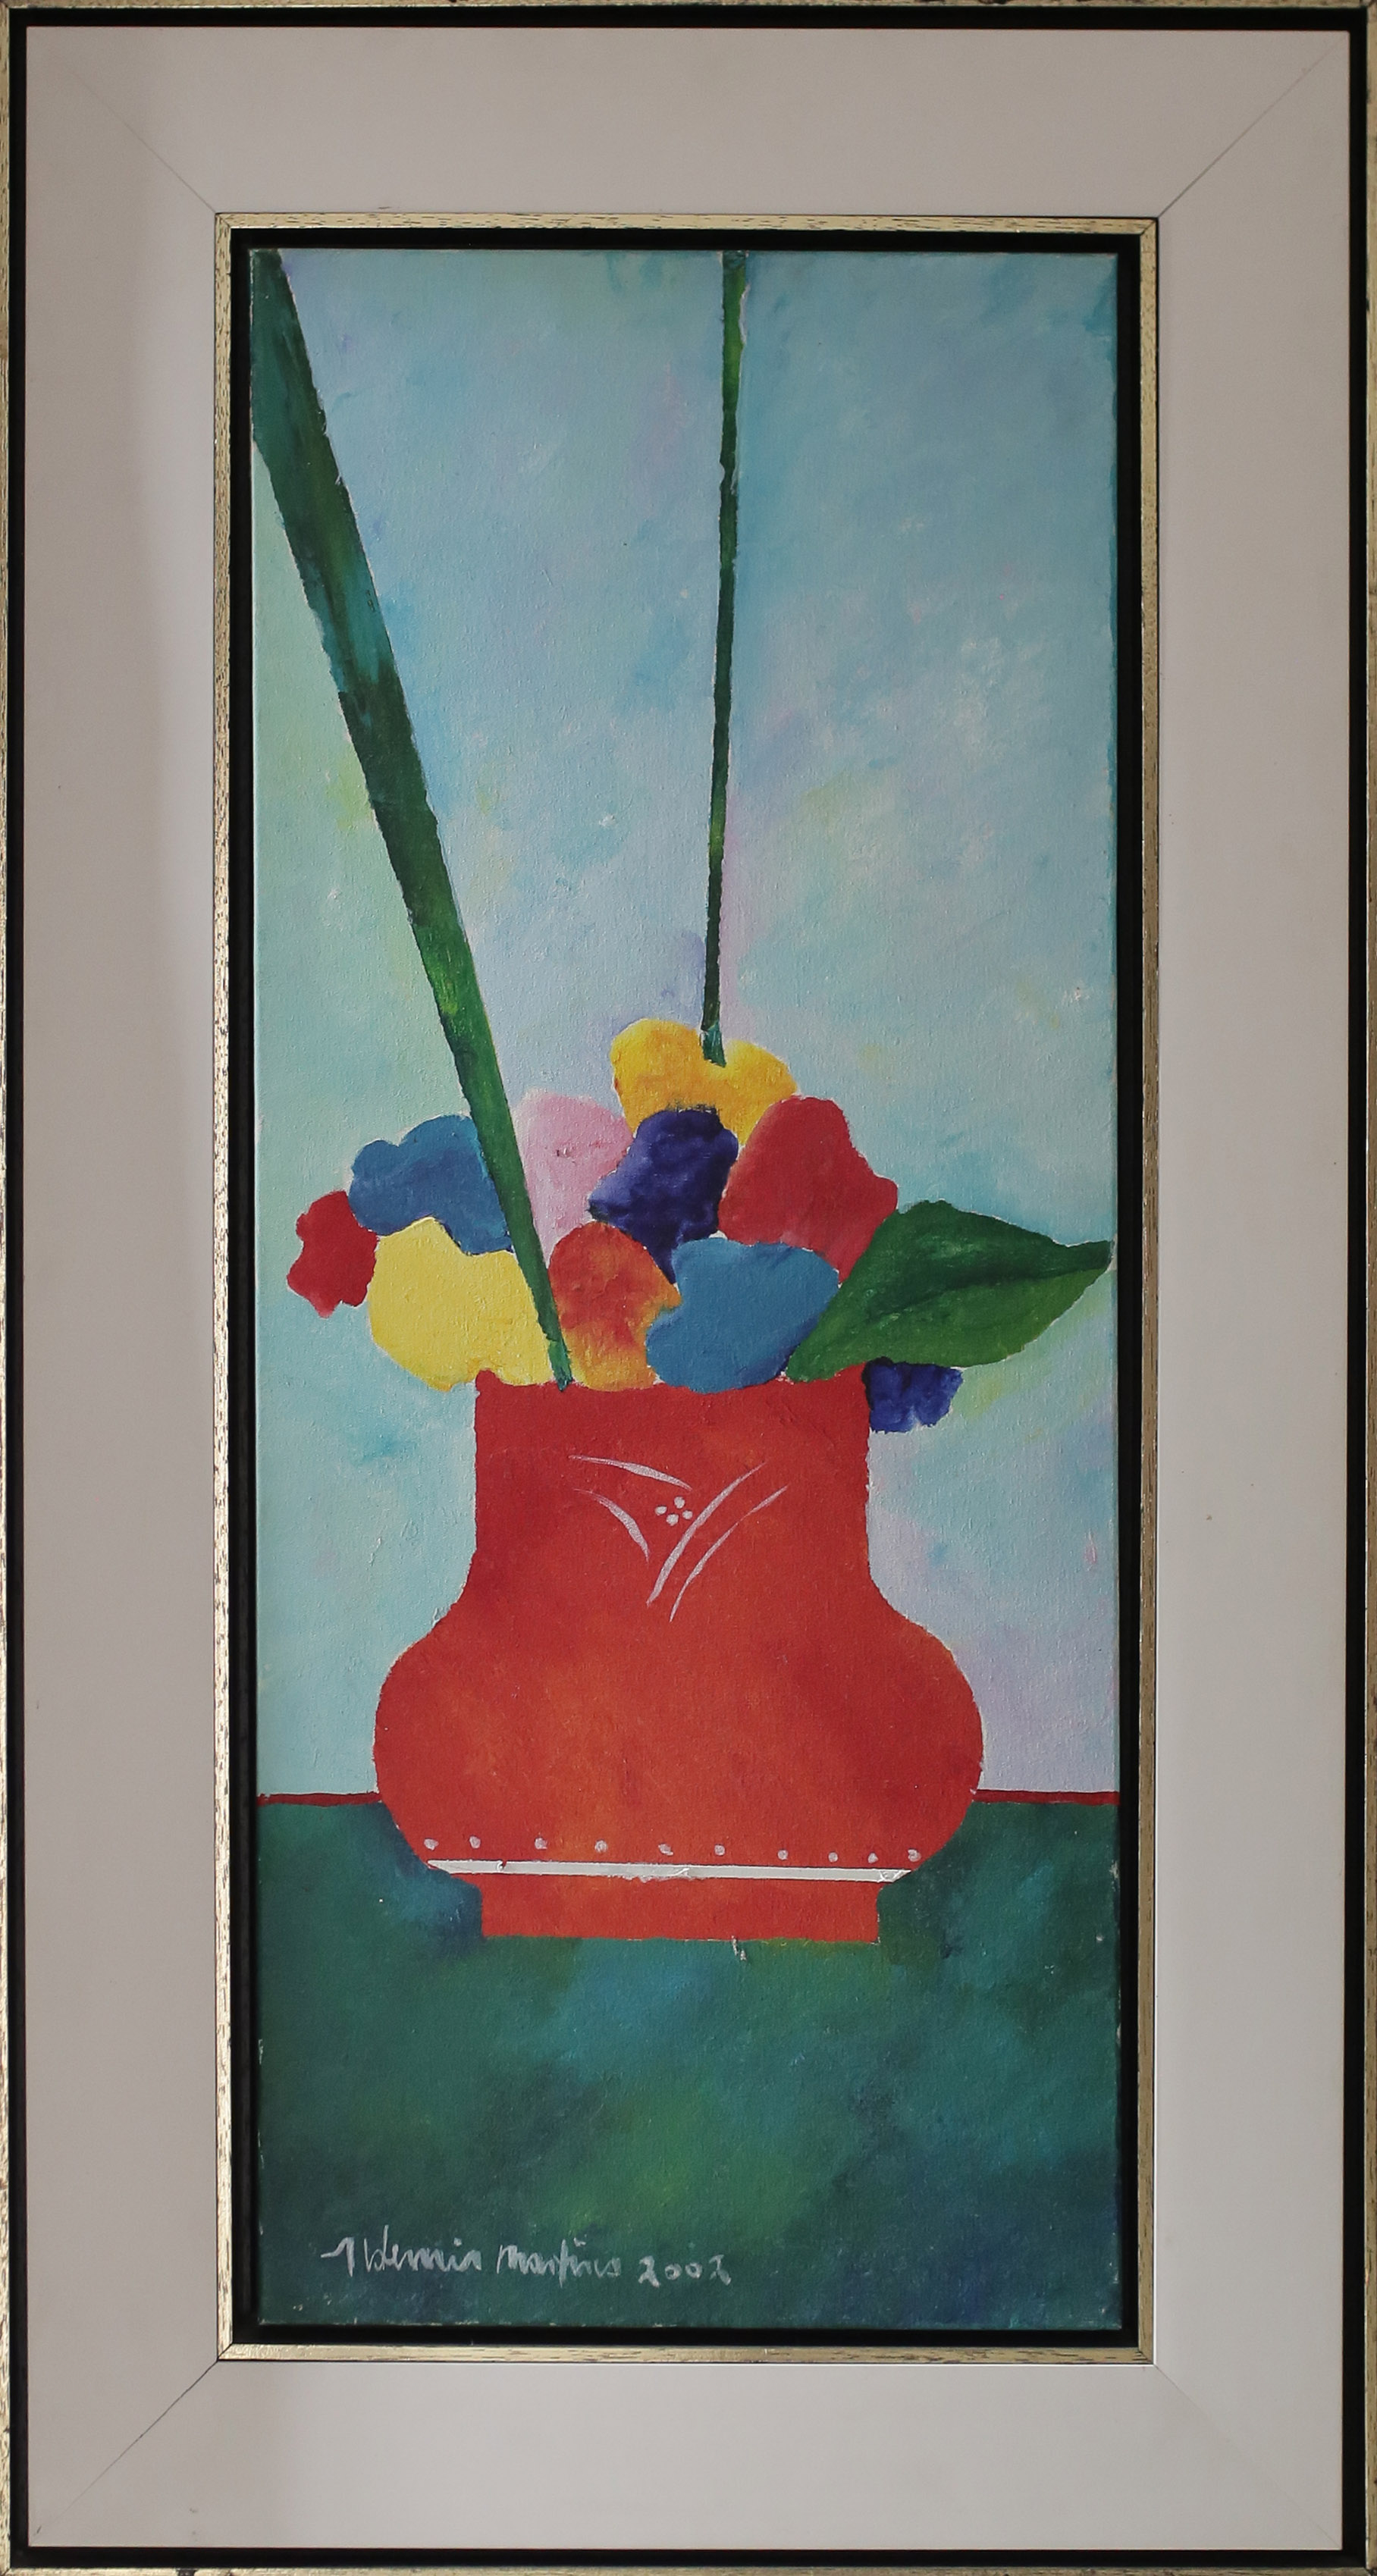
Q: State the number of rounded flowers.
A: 10